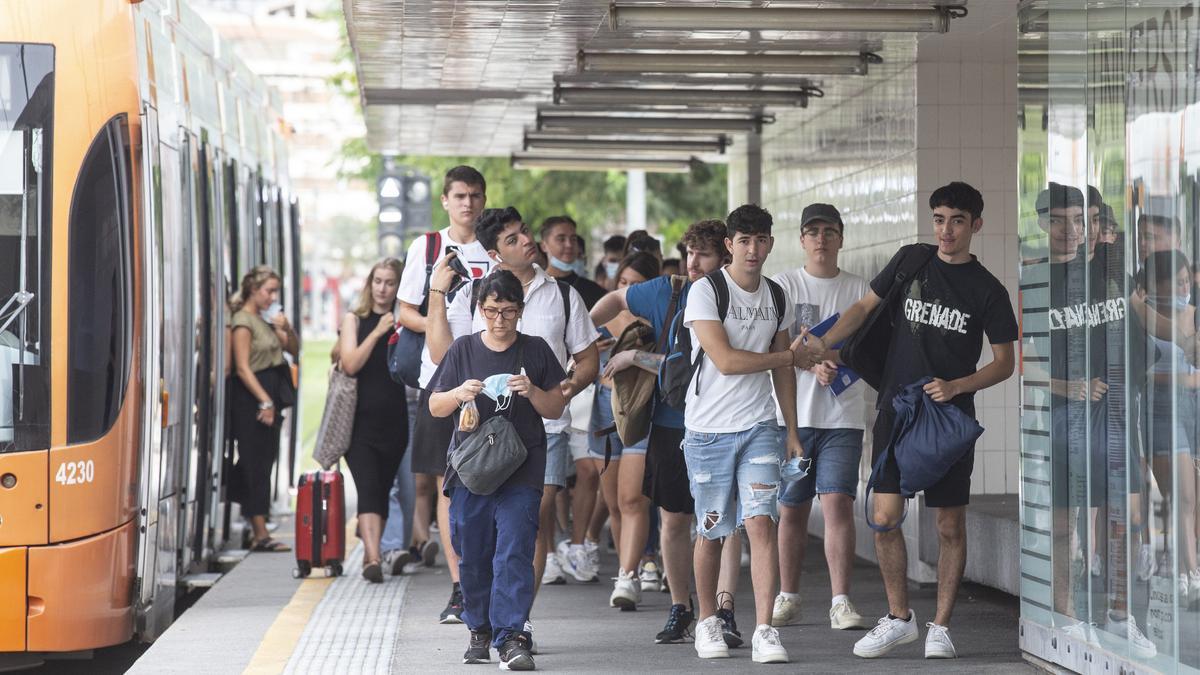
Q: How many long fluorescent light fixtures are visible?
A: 6